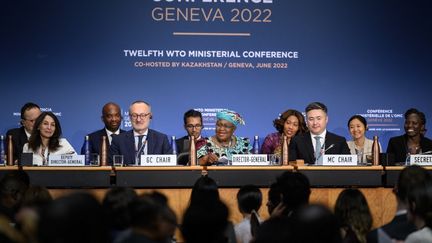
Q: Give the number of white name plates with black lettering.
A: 5